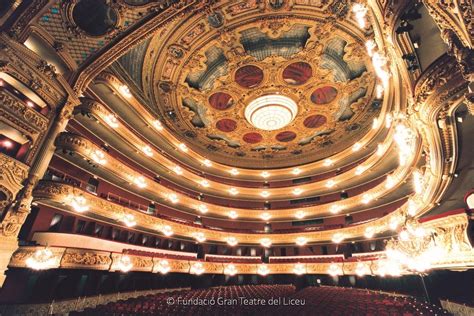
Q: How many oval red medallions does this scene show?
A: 8